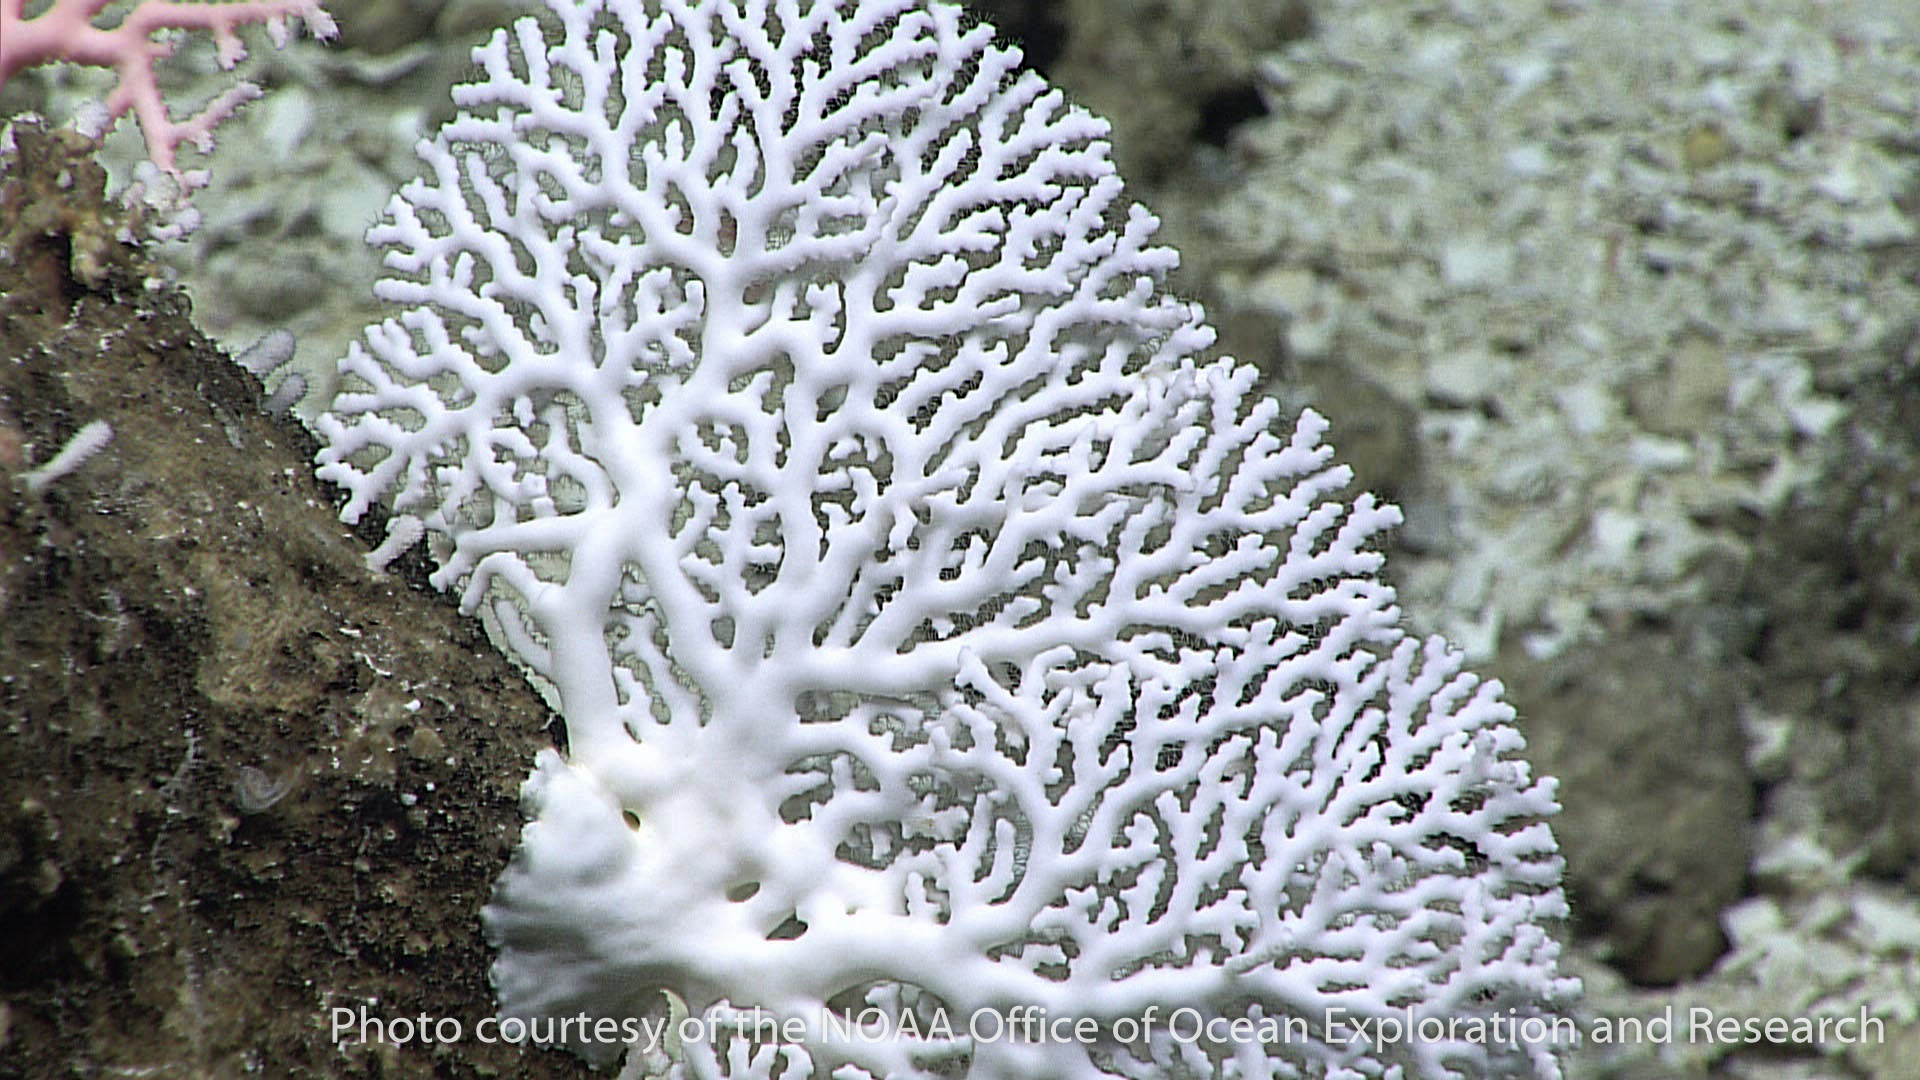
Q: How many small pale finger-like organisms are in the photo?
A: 4